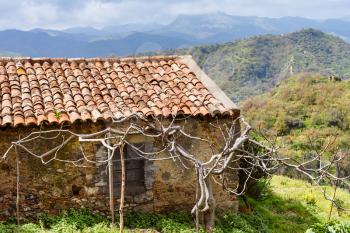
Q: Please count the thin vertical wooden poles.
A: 3